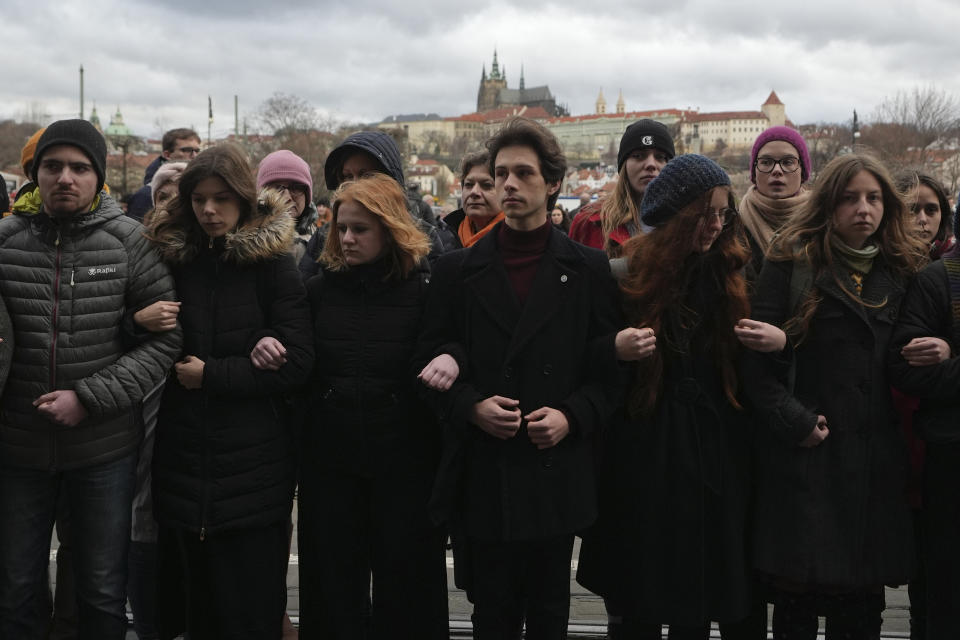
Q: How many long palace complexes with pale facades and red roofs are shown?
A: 1